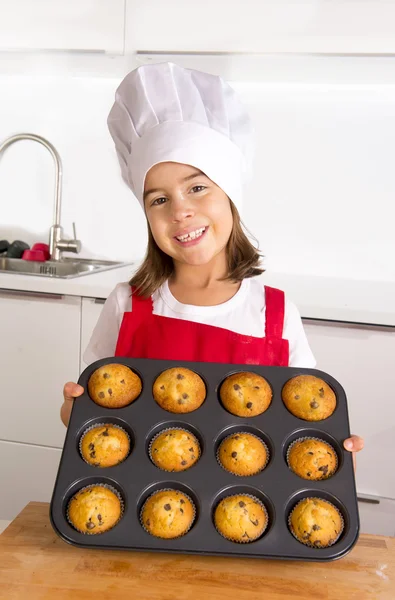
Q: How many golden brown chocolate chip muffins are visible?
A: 12